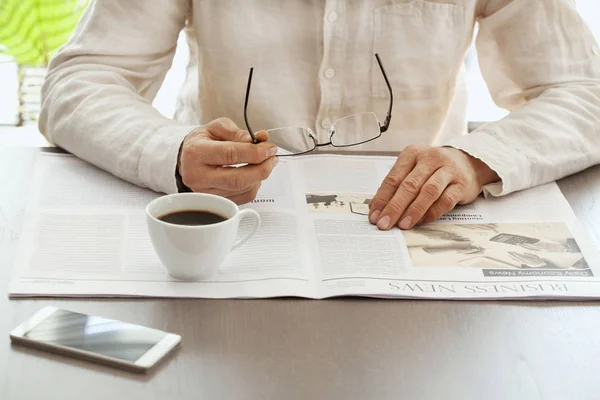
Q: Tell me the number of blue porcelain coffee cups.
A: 0